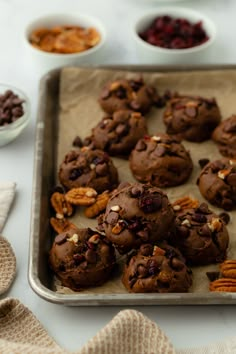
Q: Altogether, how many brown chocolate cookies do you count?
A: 11